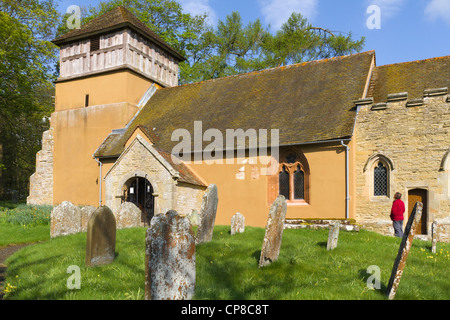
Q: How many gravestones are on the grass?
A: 12